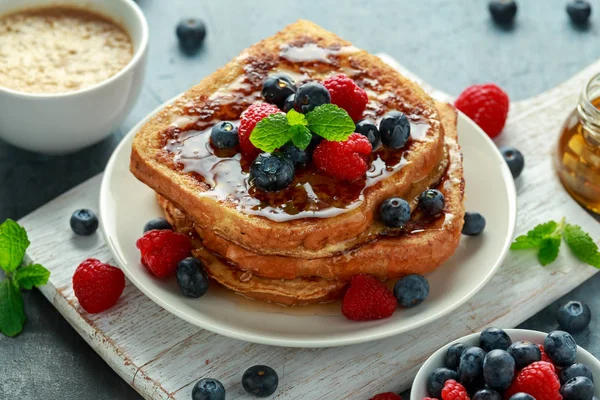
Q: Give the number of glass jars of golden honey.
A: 1